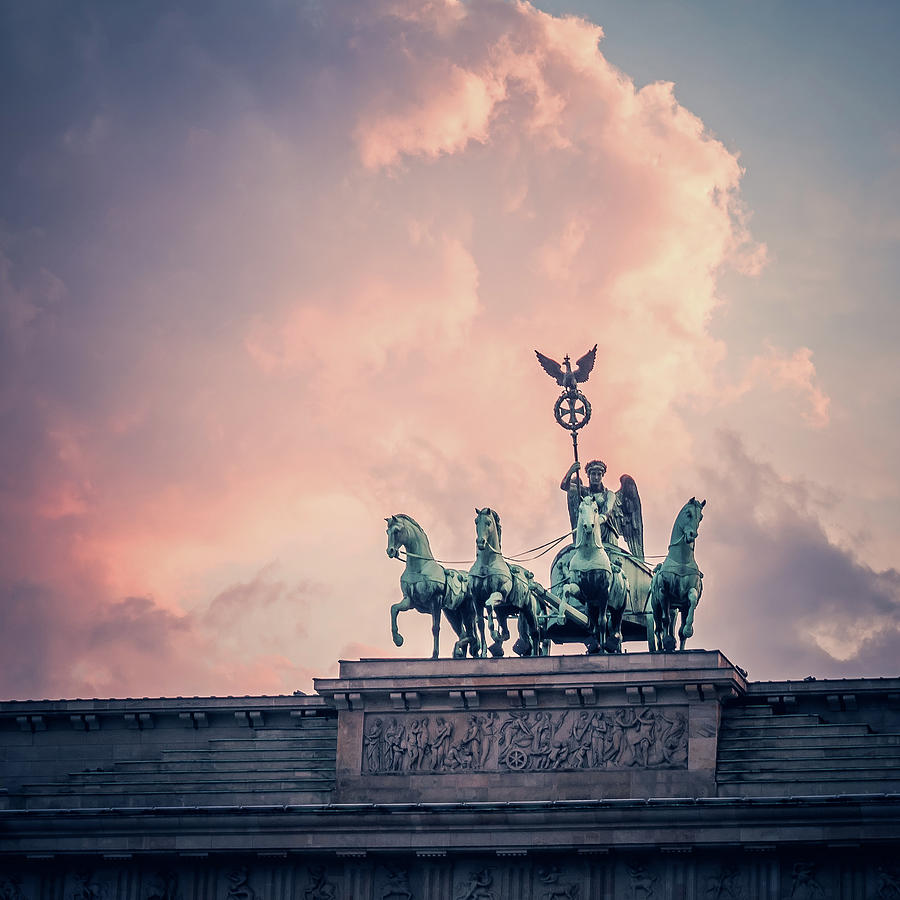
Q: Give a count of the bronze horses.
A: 4